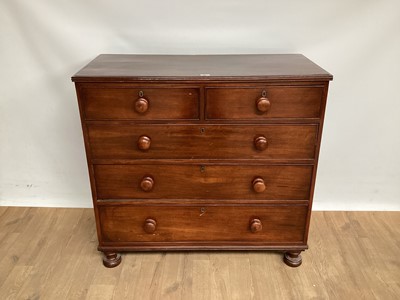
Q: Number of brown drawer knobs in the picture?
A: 8